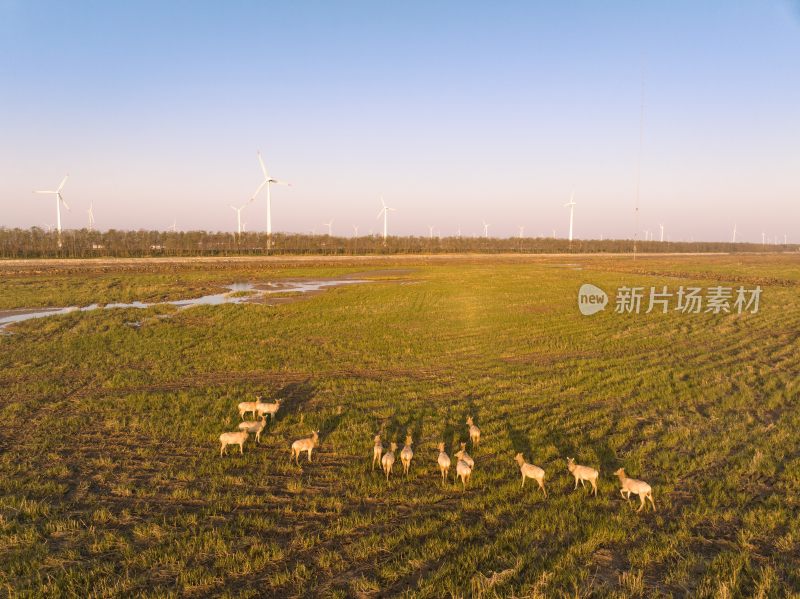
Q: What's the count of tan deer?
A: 15